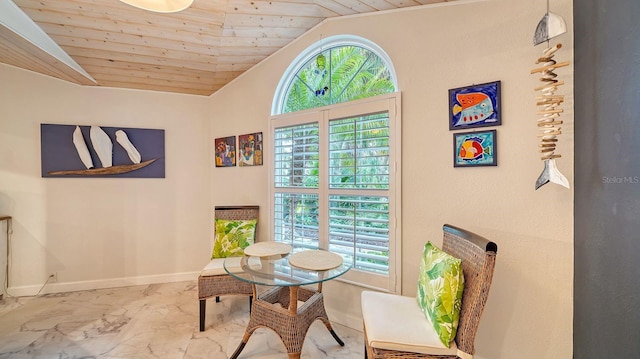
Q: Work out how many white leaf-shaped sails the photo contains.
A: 3